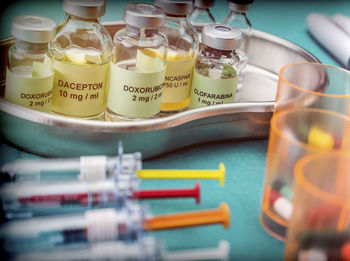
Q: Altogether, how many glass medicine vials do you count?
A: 7